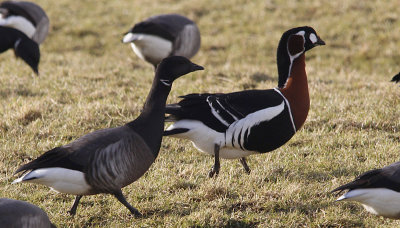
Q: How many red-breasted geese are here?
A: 1